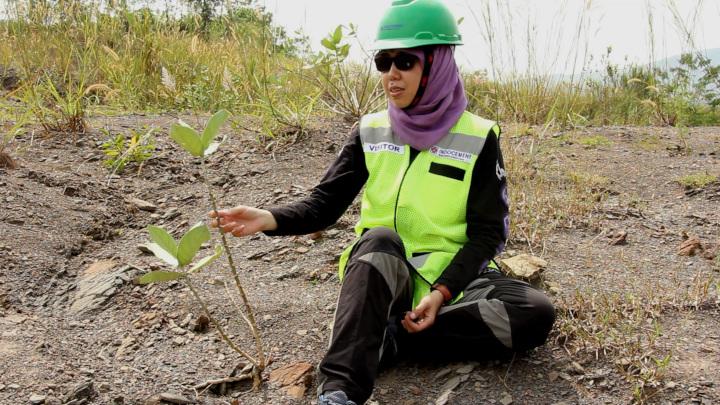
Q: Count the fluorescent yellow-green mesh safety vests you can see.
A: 1